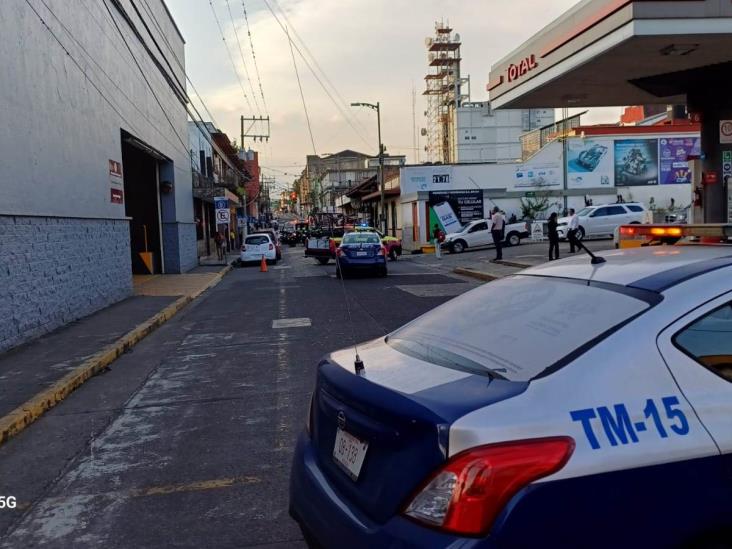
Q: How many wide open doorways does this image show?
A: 1